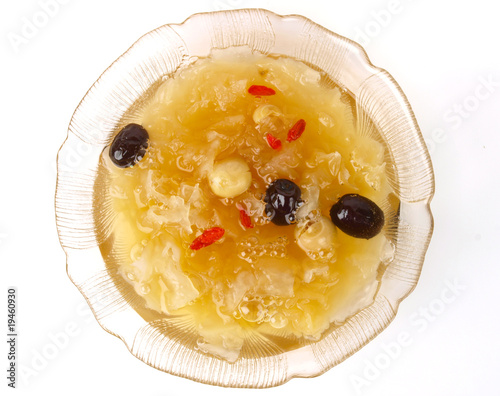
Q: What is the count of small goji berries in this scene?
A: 5